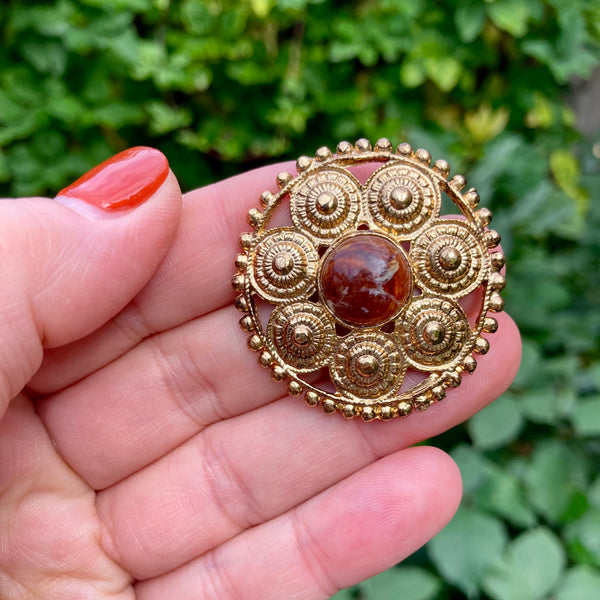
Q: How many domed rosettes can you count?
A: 7